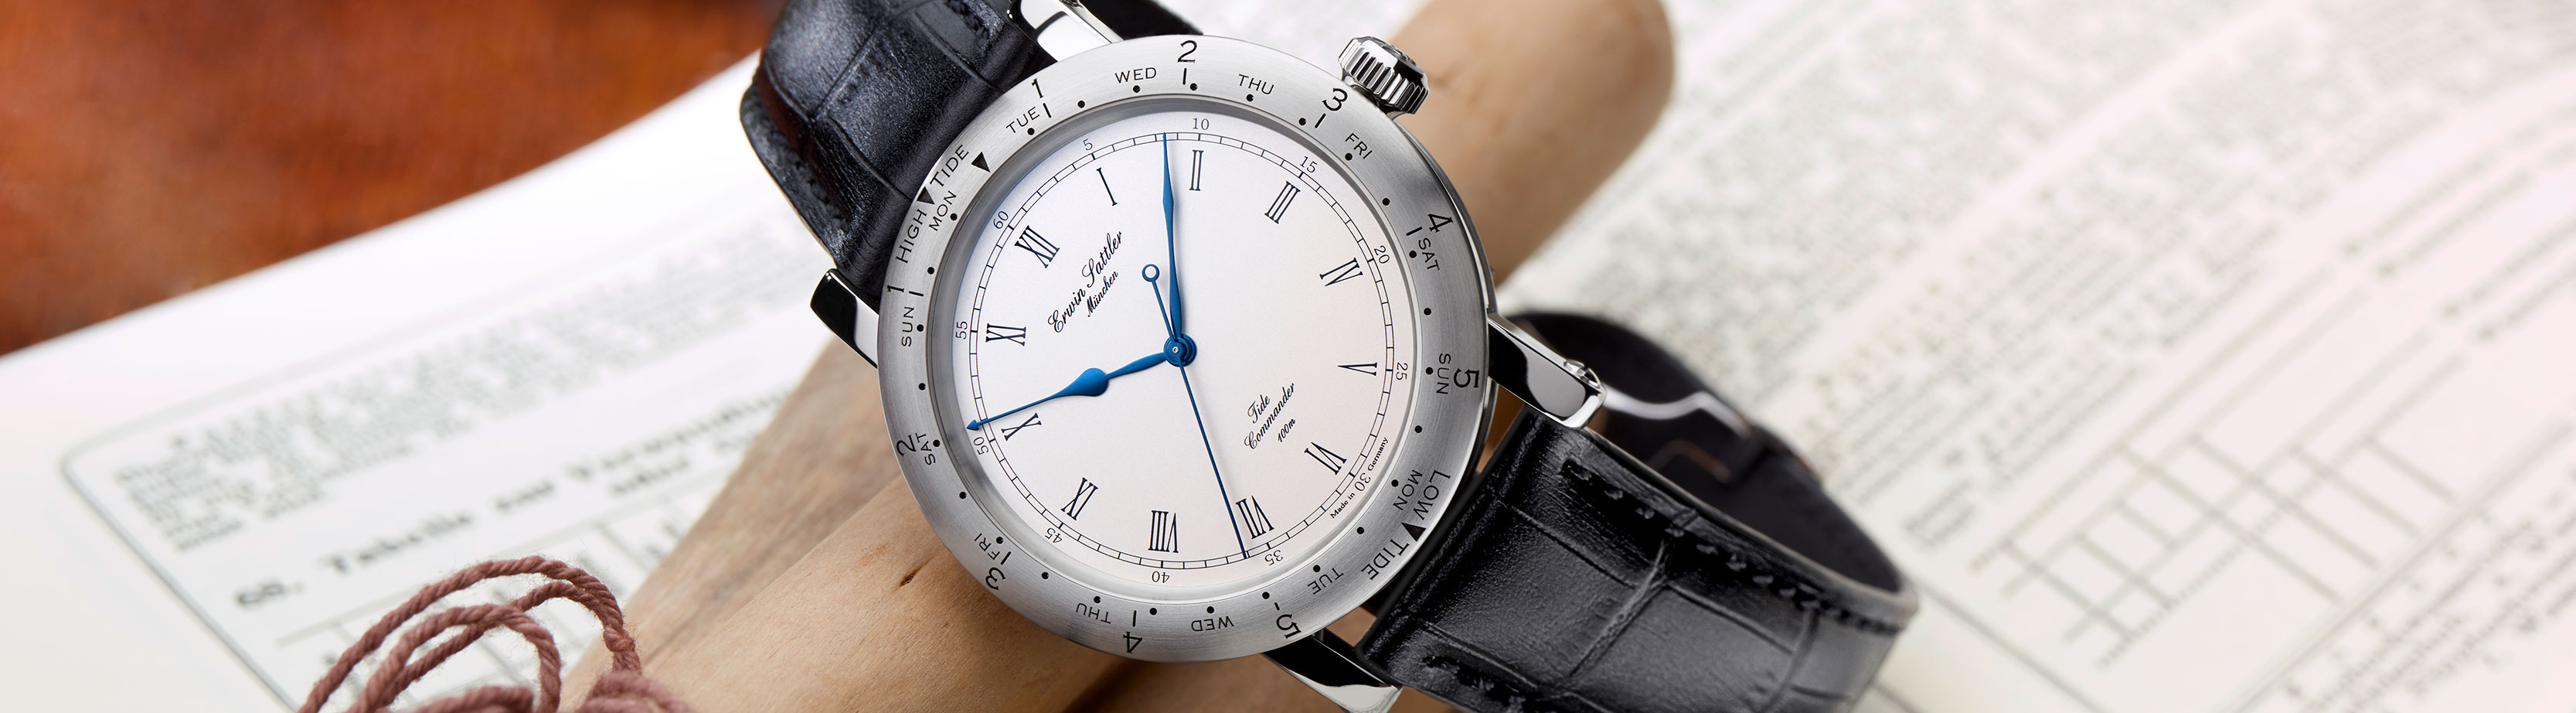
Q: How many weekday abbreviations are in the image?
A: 14